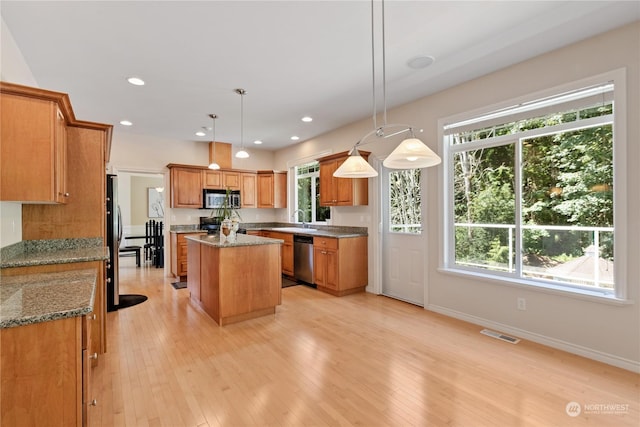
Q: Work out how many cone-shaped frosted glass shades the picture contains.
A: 2